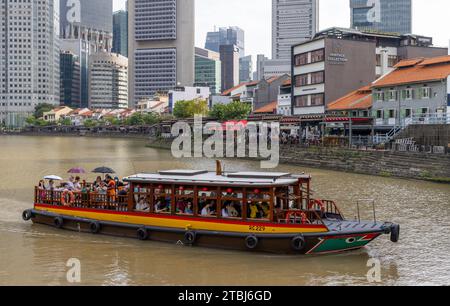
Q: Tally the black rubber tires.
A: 8